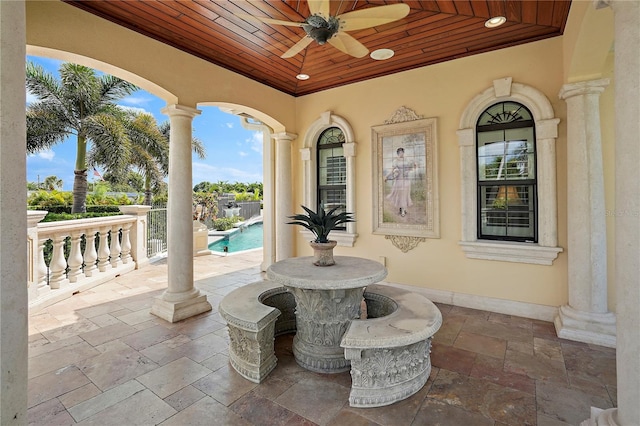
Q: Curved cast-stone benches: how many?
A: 2